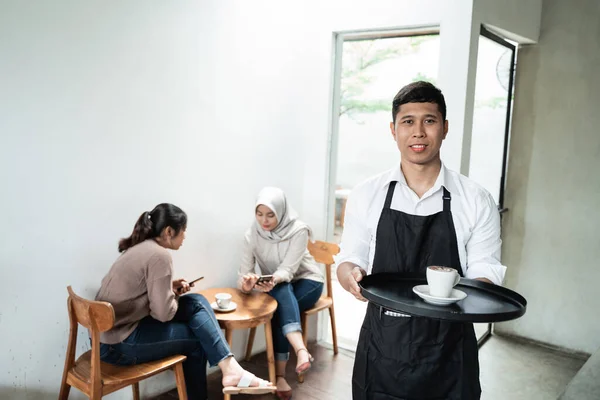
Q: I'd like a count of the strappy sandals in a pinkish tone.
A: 2